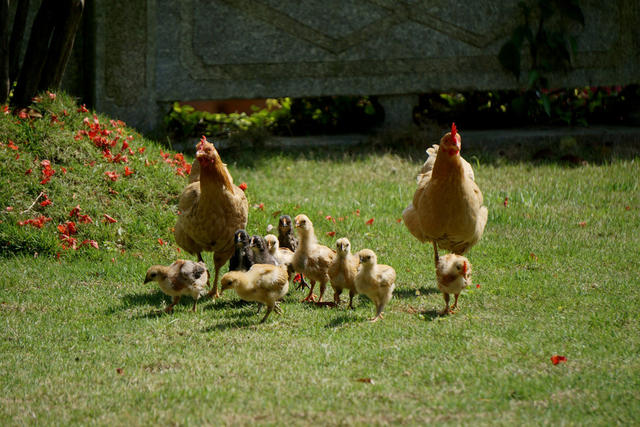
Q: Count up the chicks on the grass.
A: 10